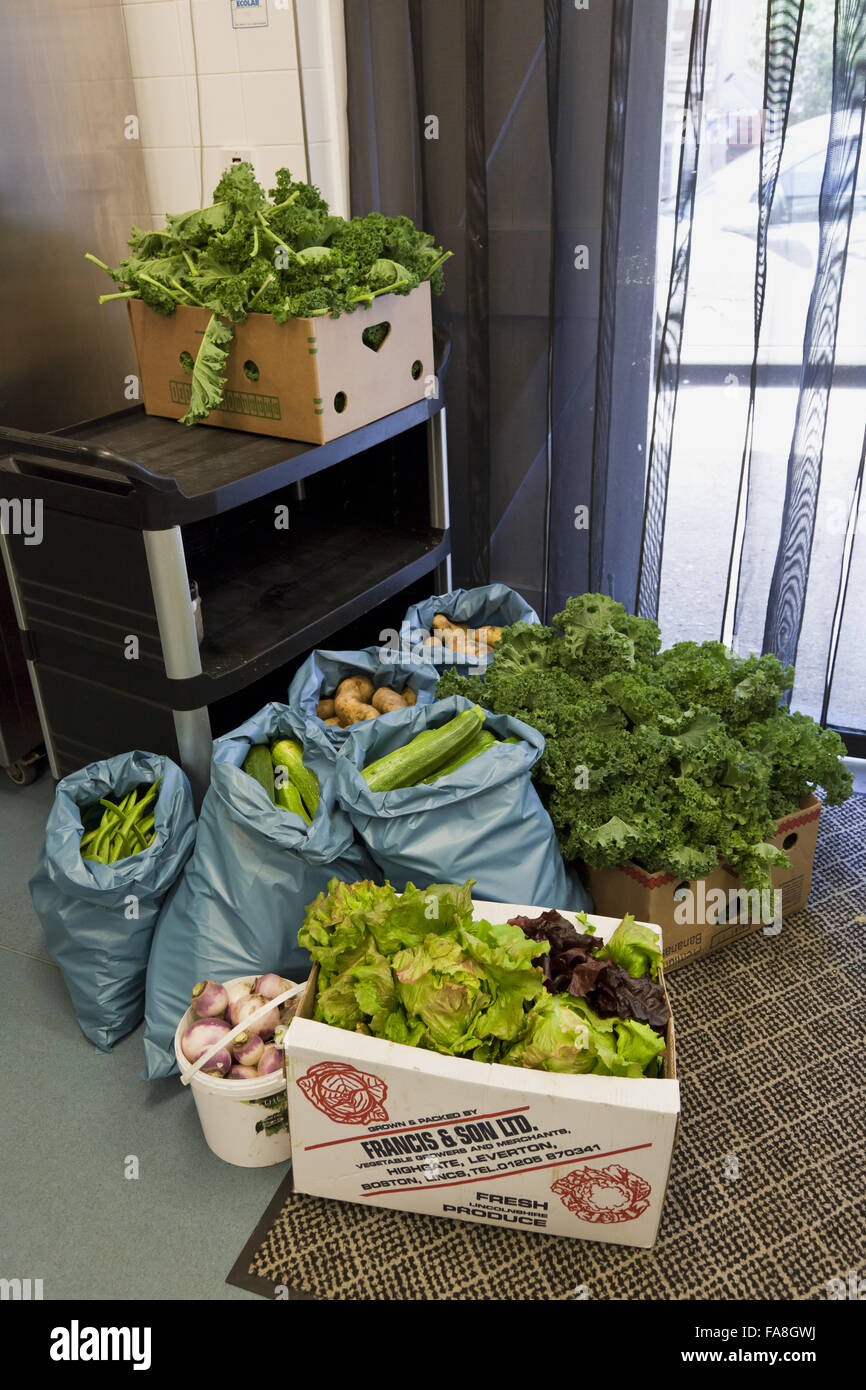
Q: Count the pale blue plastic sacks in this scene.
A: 5